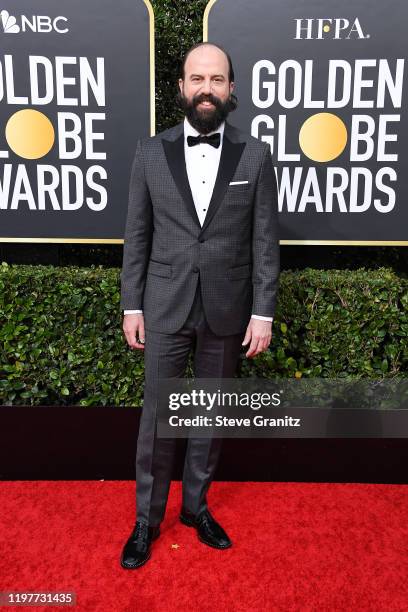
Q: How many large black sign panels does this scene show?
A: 2